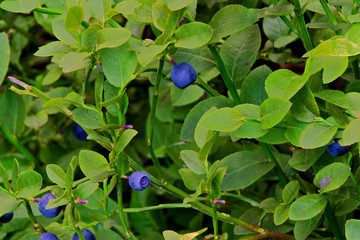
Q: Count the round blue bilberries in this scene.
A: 8